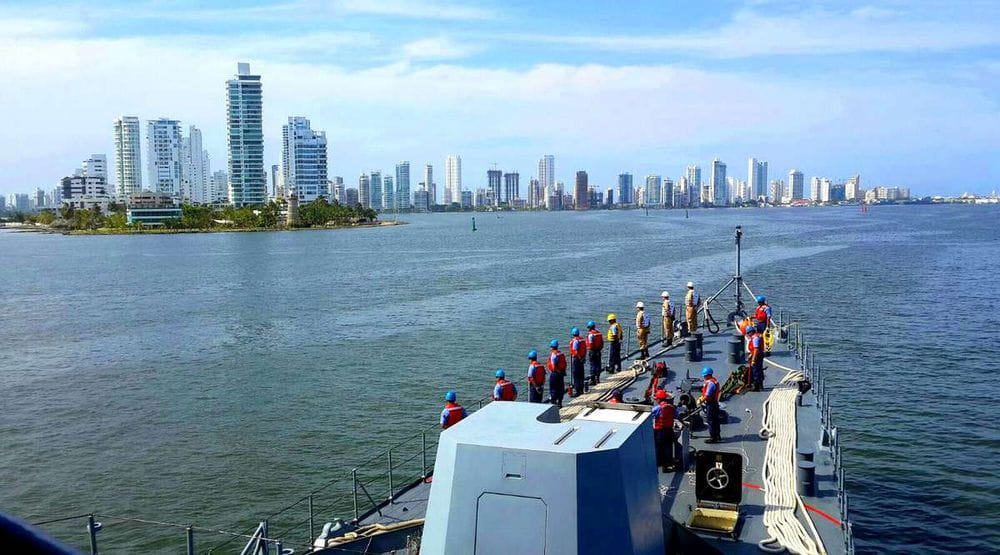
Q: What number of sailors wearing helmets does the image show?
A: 14